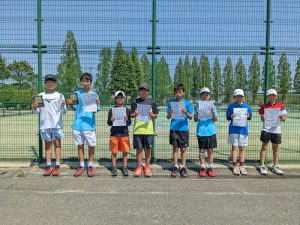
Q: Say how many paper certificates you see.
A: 7